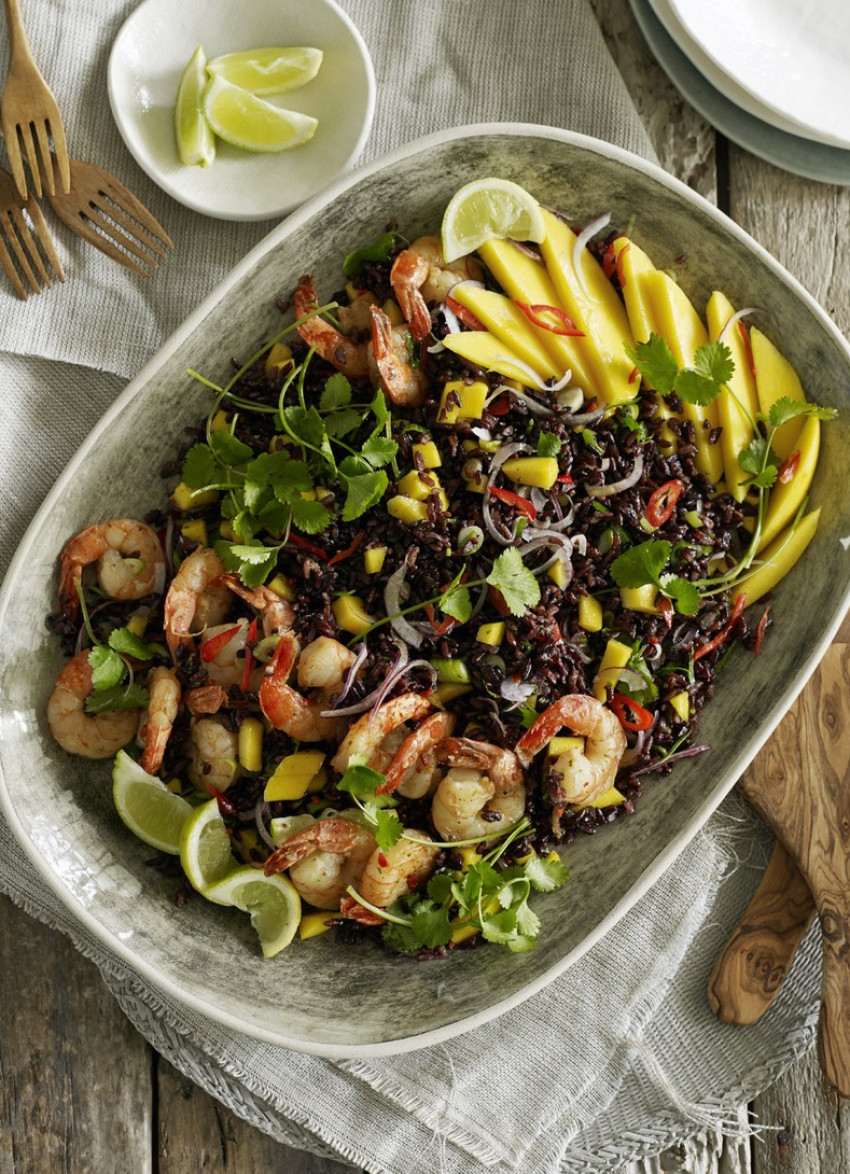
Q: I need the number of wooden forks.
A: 3